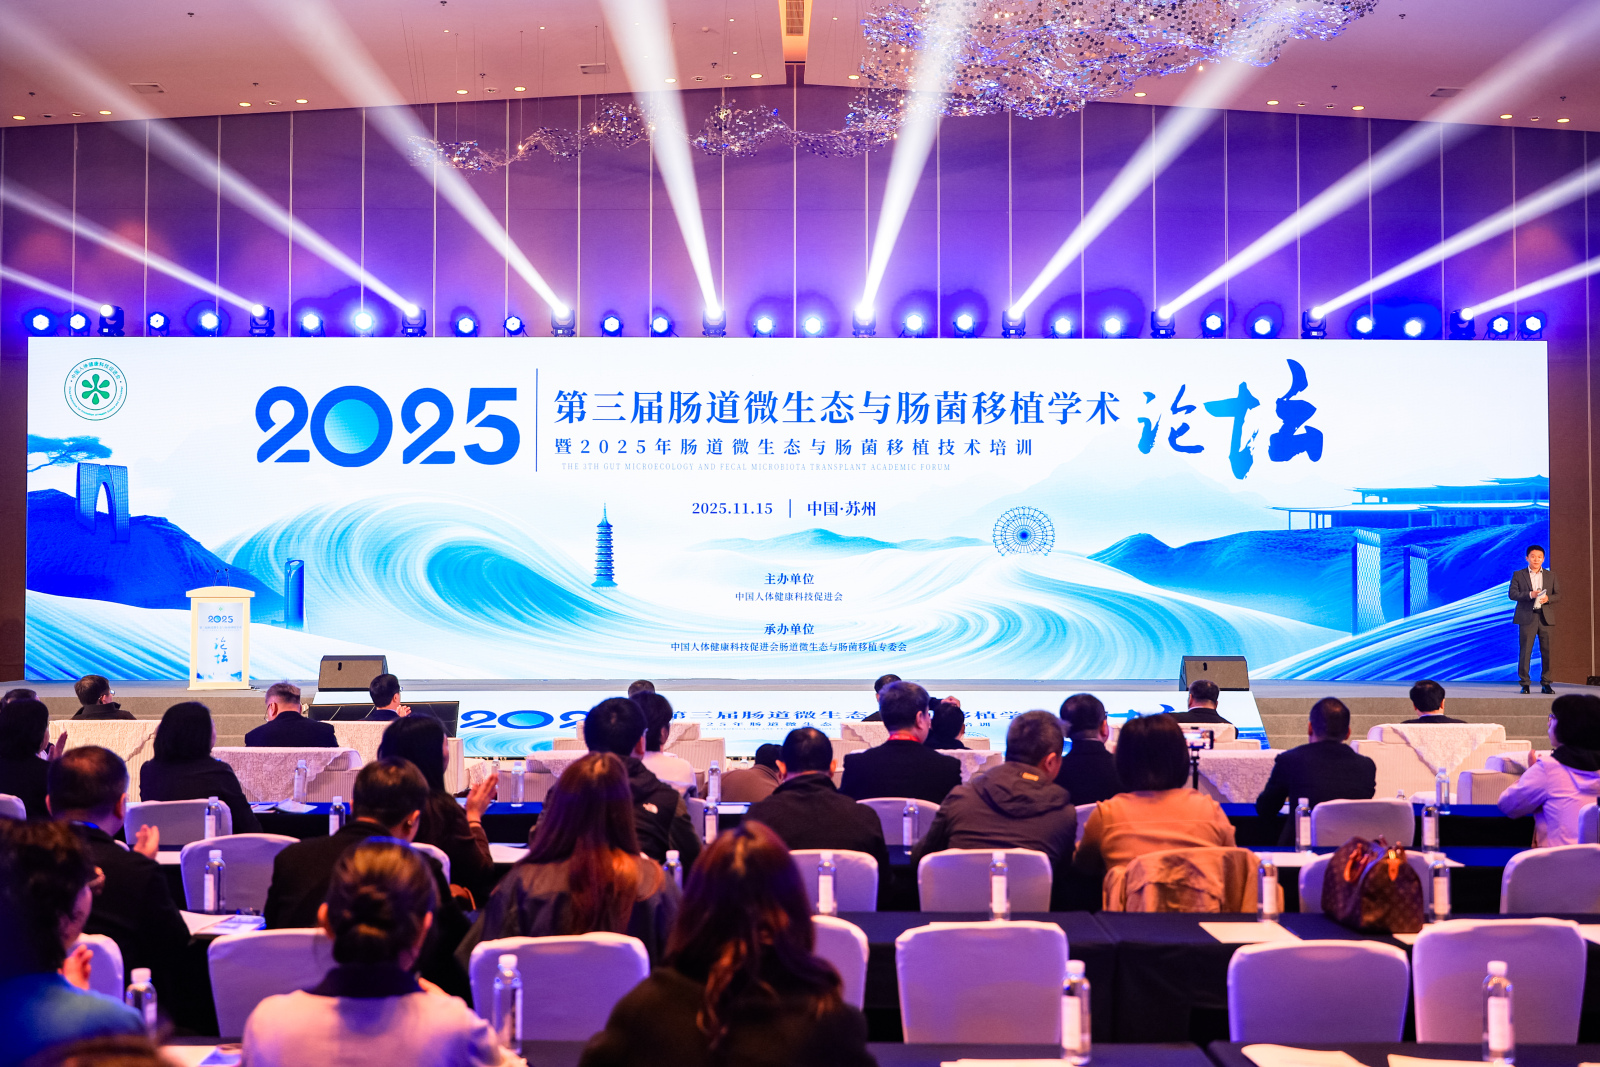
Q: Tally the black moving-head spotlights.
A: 10